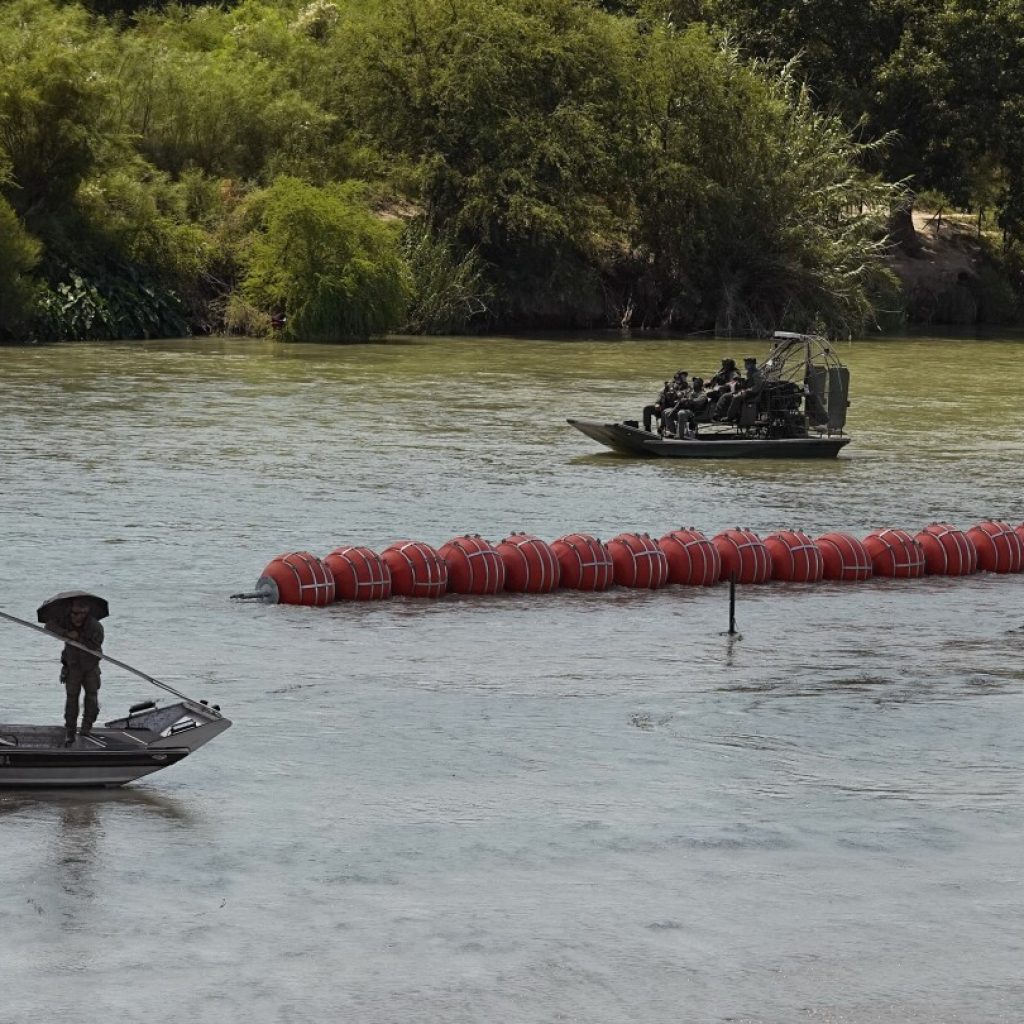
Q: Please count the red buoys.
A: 15